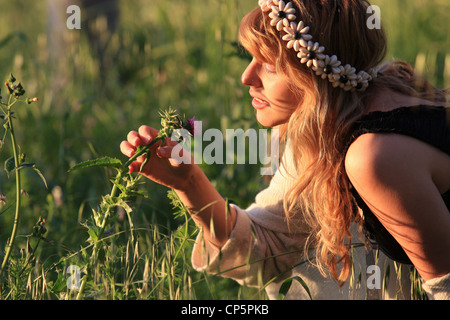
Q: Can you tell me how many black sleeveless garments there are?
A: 1